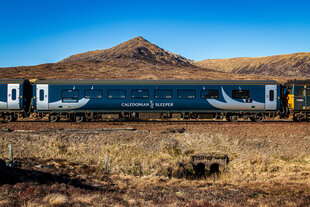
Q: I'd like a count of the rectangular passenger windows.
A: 8